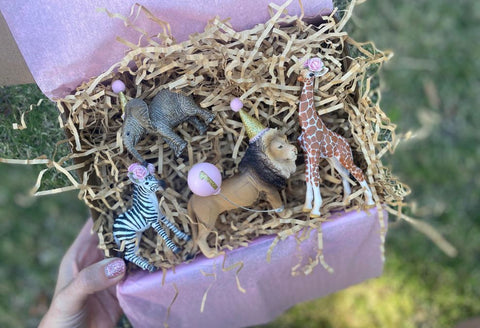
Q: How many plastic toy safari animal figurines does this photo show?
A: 4